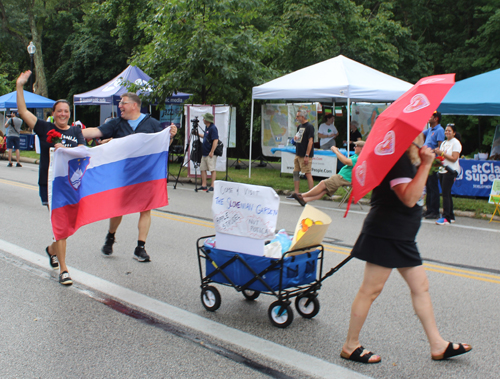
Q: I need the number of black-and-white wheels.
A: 4